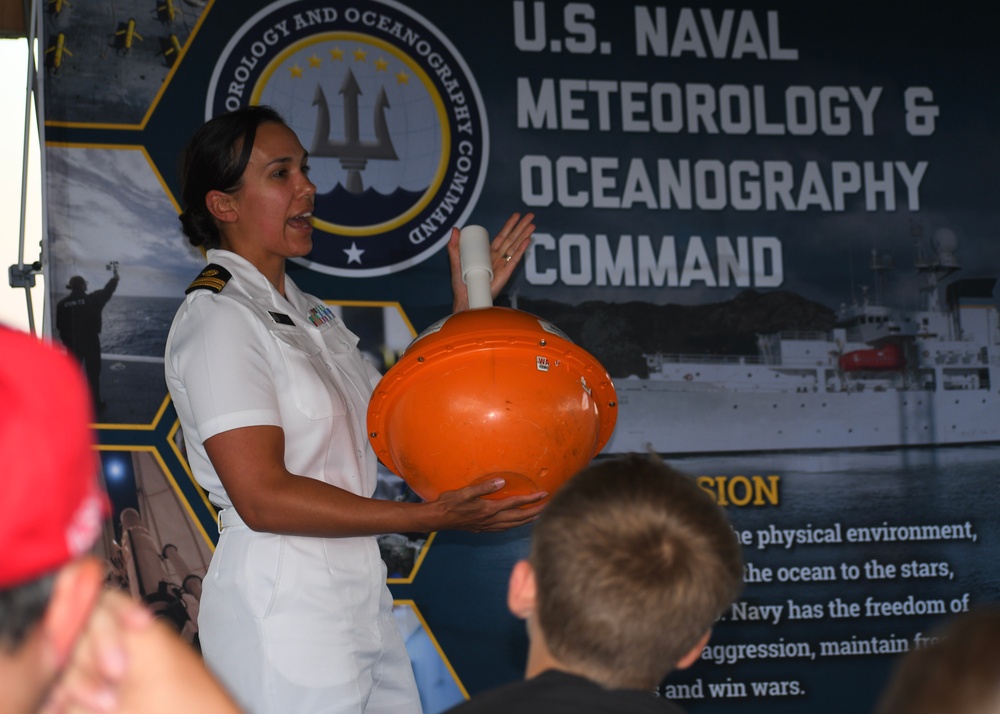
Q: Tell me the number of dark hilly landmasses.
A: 1